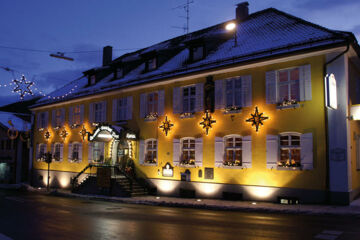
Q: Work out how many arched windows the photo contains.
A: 7